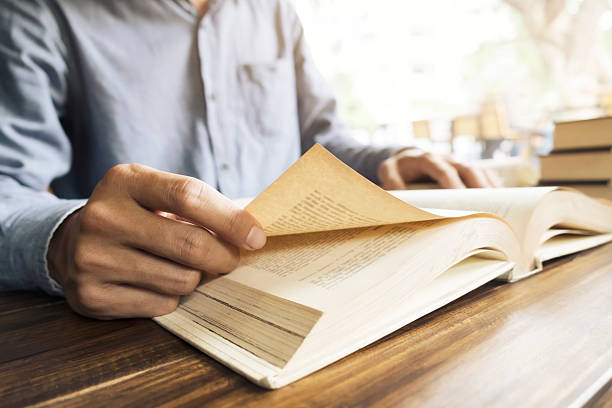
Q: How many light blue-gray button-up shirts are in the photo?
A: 1